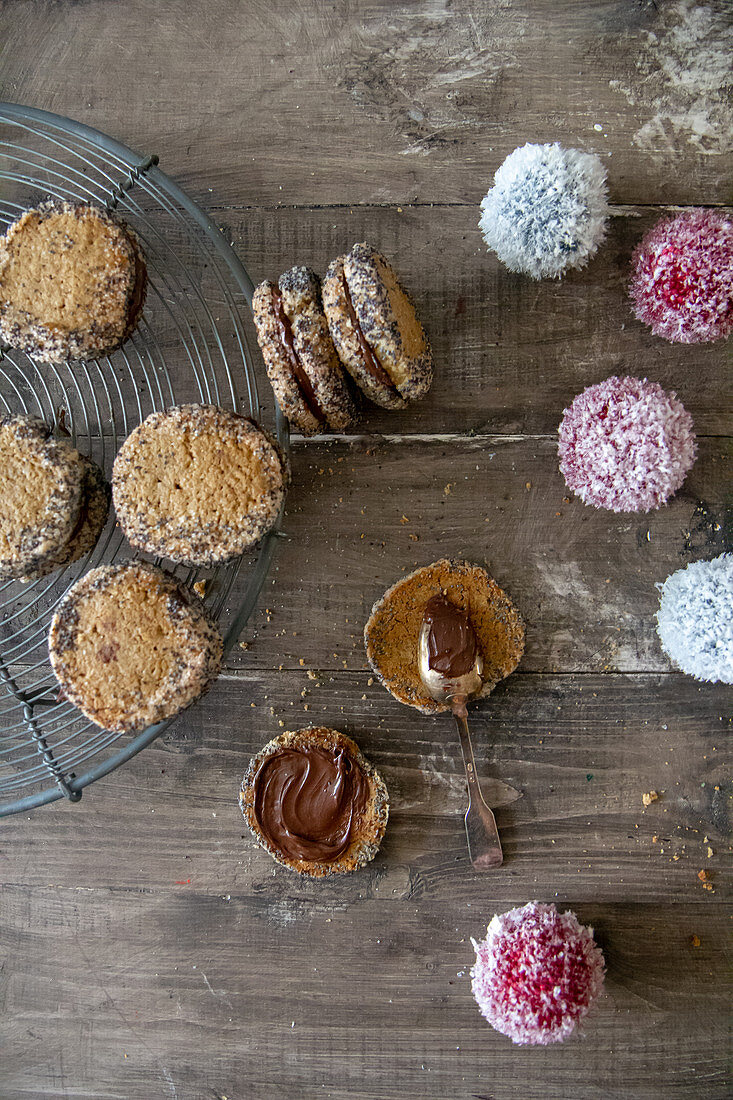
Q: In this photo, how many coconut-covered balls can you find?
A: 5